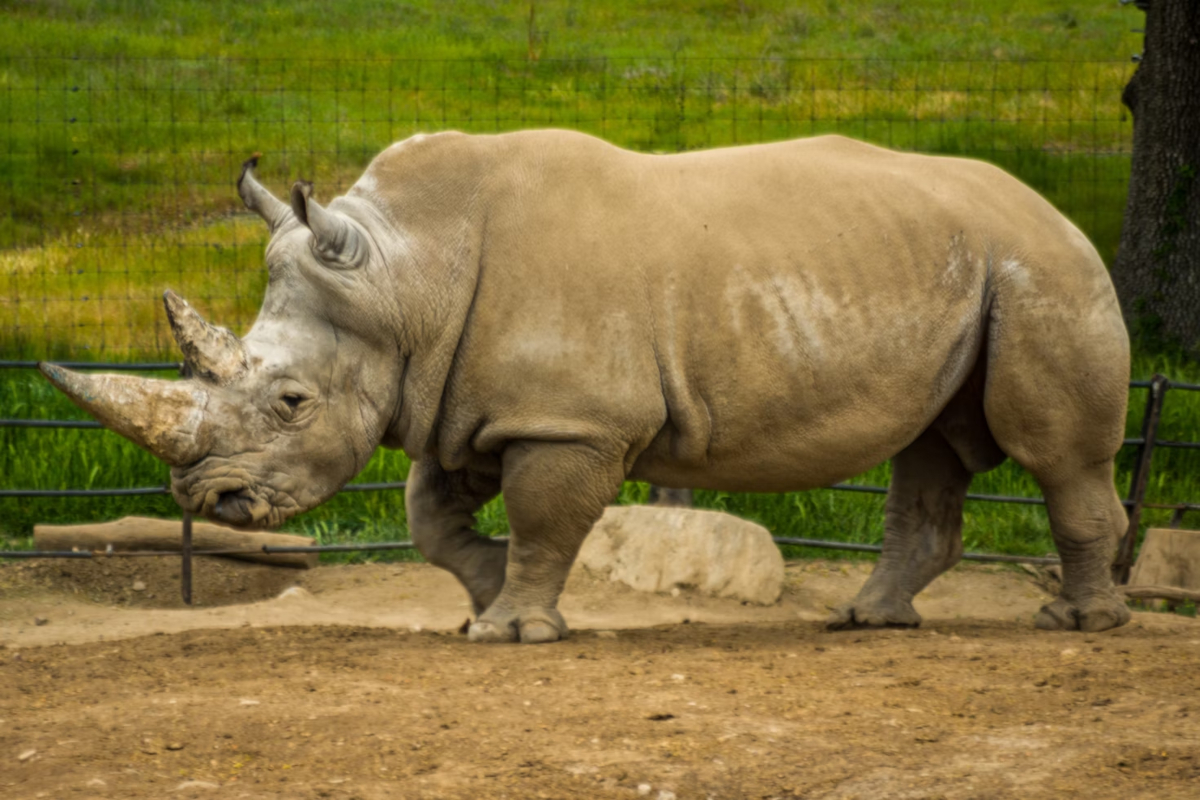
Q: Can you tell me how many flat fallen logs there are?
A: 1